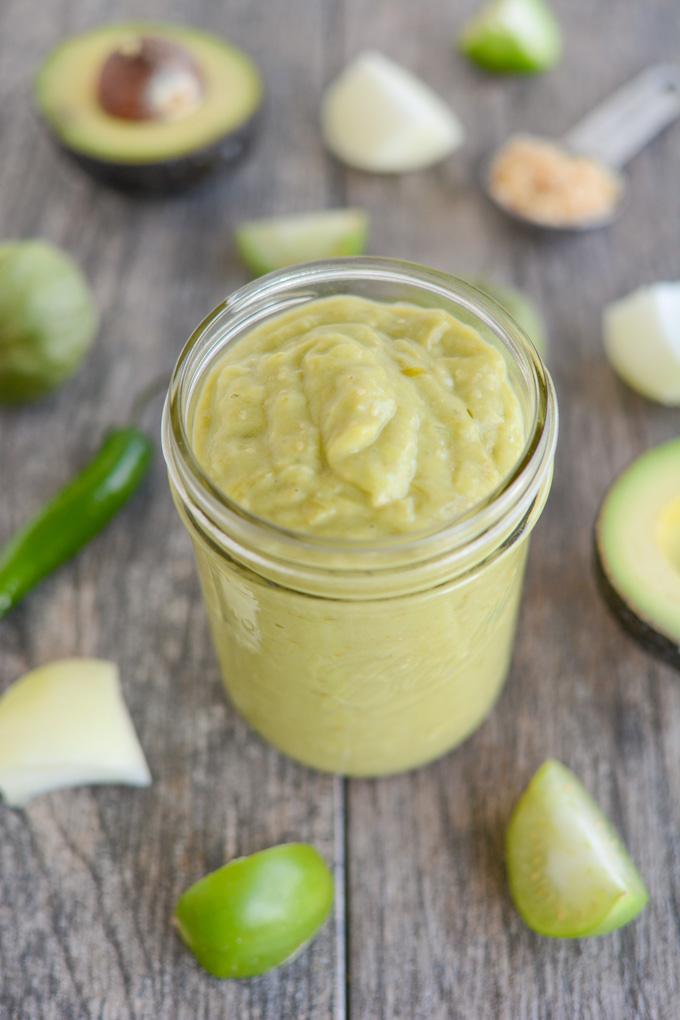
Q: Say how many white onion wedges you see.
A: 3